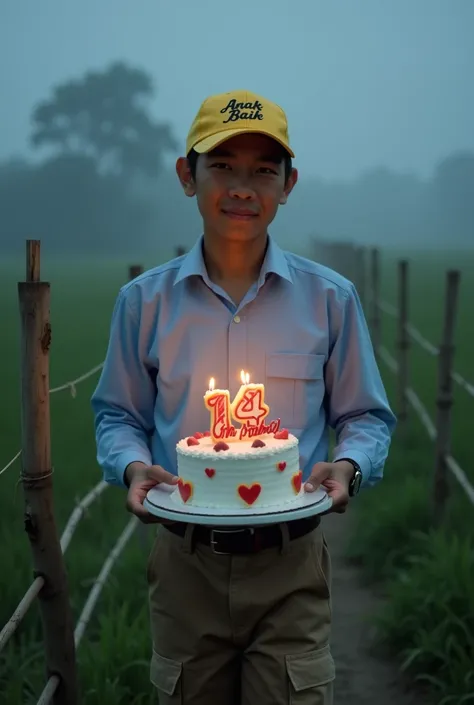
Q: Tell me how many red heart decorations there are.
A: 5